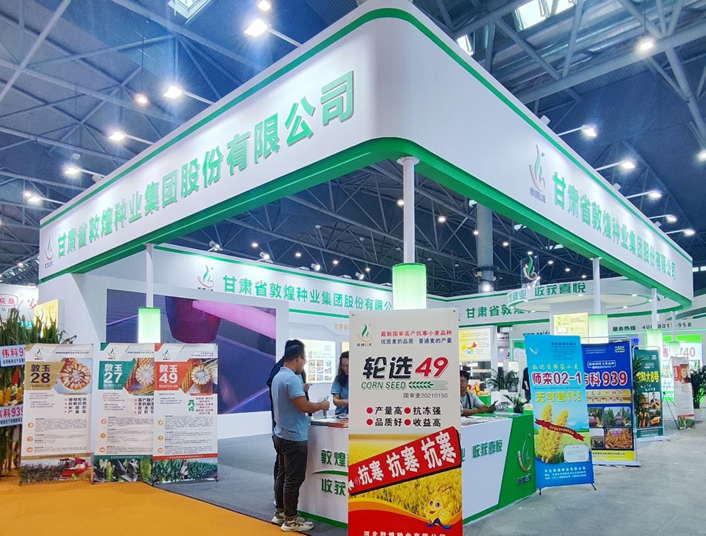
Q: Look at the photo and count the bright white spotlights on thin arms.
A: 10